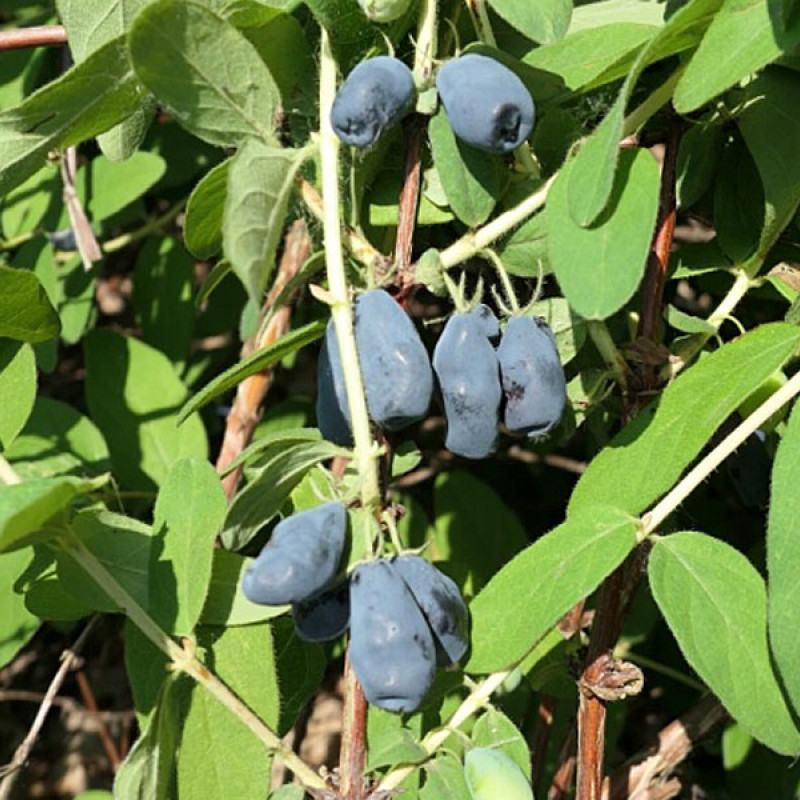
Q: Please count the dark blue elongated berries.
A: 10